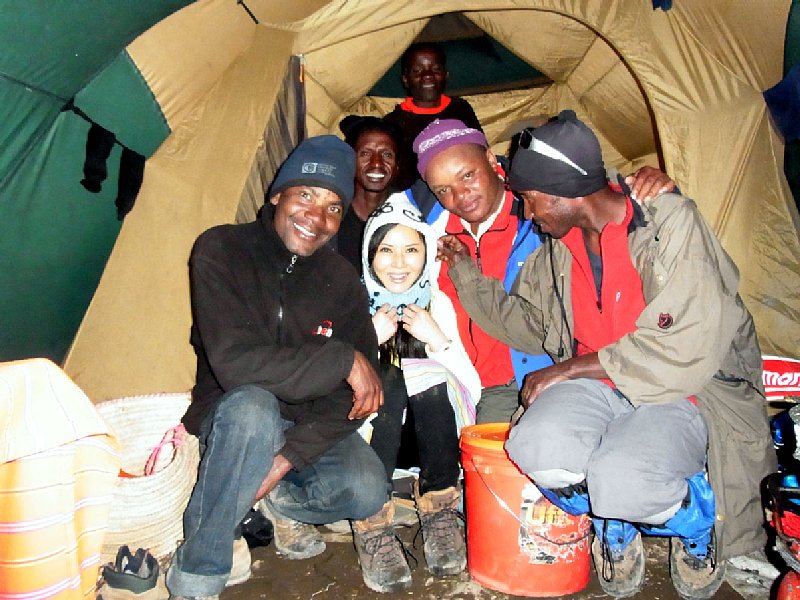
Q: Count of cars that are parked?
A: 0